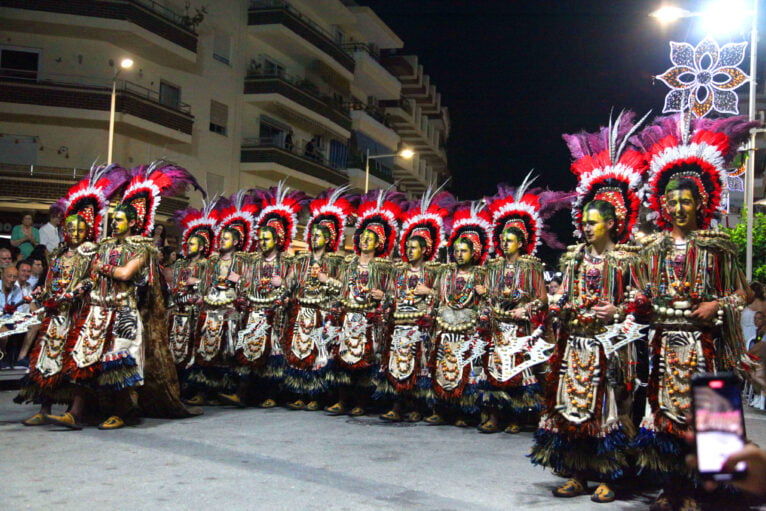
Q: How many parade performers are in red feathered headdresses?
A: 12